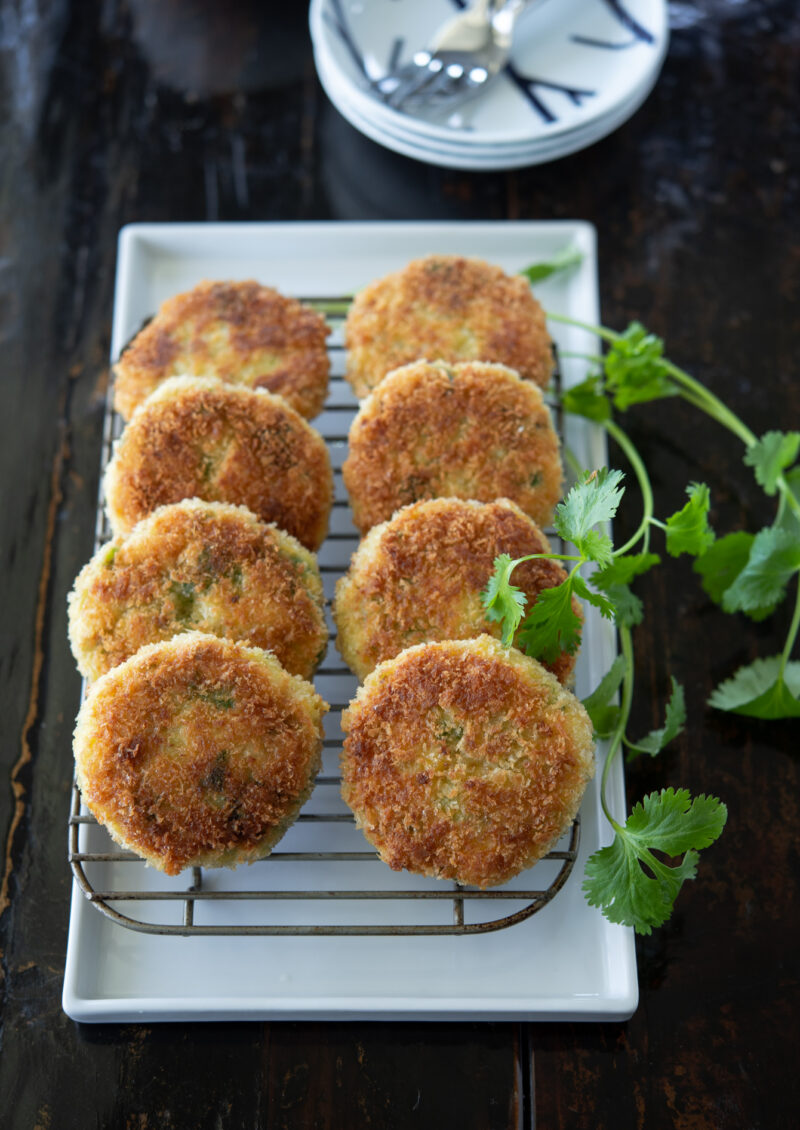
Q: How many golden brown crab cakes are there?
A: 8